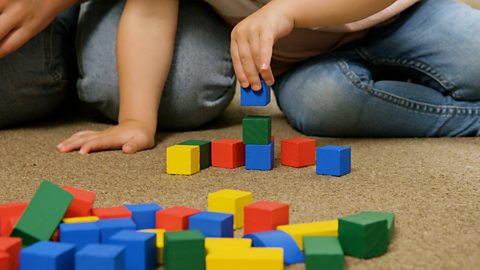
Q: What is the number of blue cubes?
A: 10